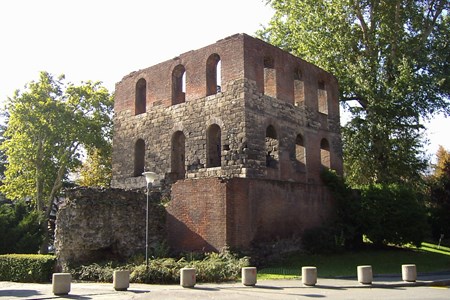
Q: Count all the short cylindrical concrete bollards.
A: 7